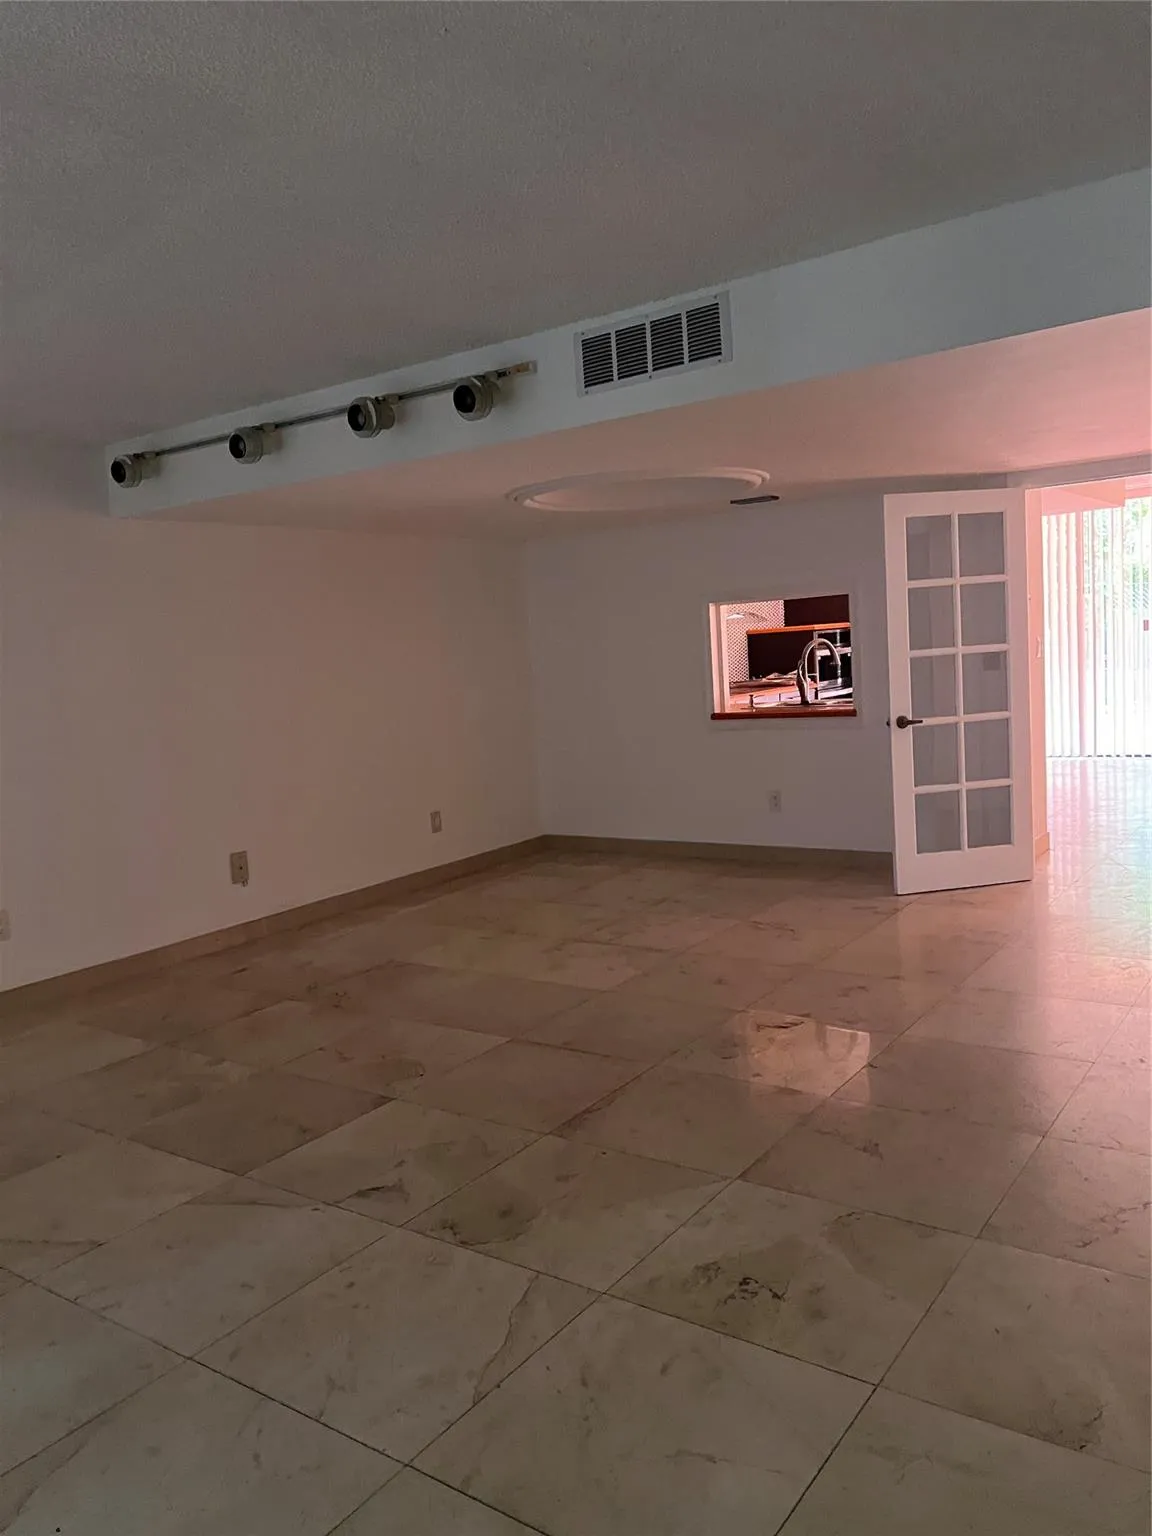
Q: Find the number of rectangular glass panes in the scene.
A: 10